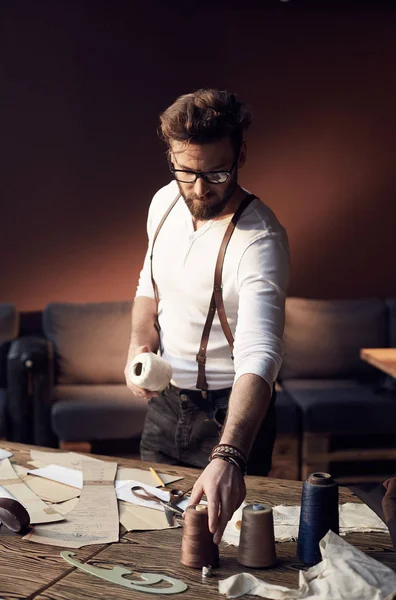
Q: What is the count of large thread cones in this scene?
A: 4